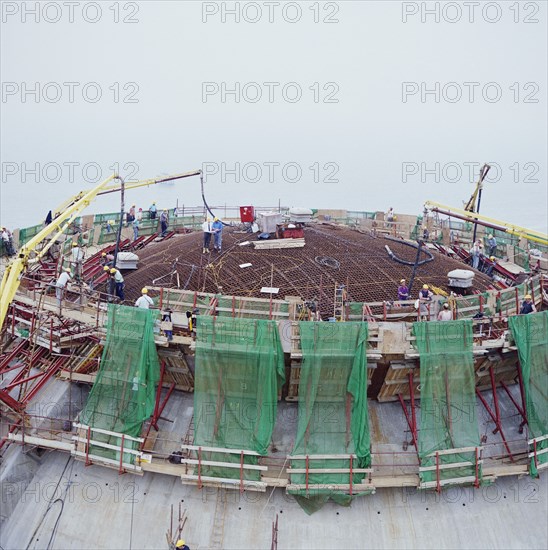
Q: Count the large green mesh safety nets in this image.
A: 5